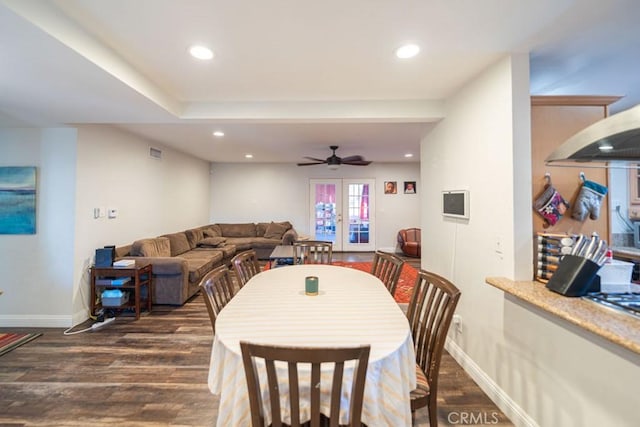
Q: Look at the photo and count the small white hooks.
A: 2